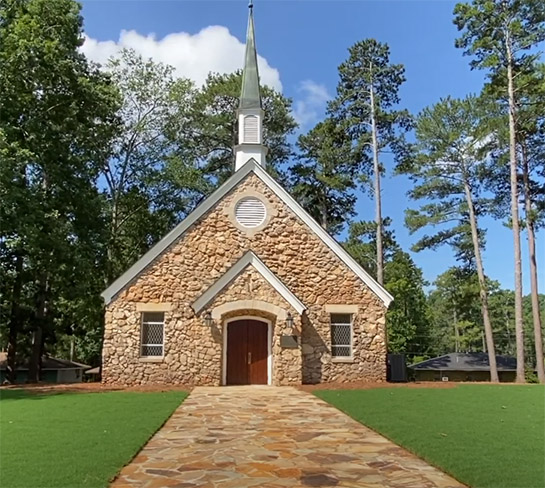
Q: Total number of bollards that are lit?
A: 0